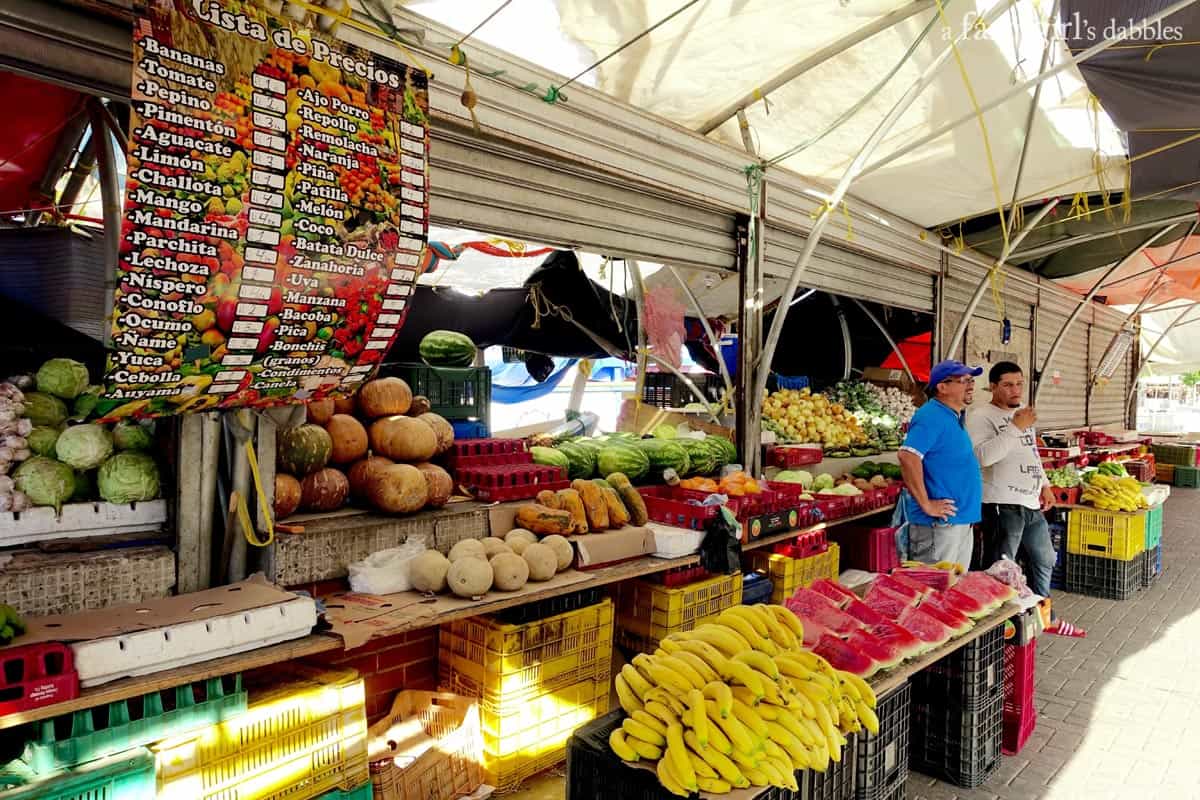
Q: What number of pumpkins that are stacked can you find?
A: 13